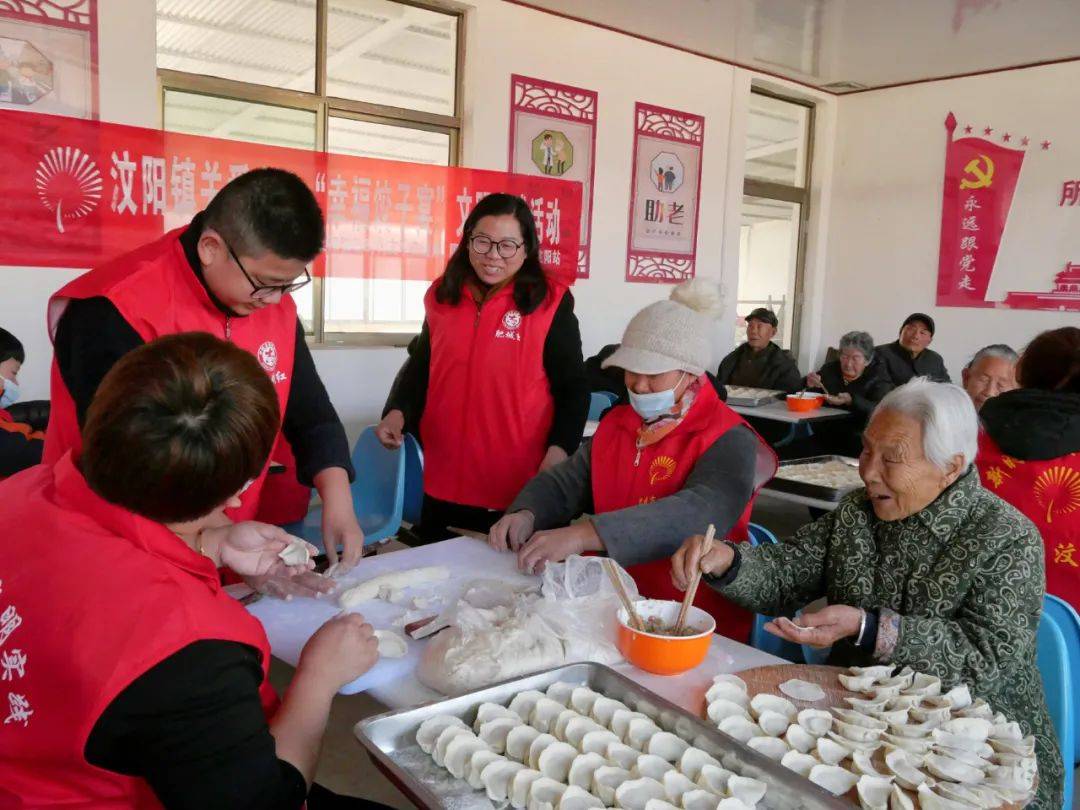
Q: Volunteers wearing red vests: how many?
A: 5